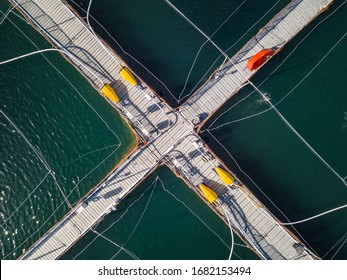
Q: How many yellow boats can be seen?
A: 4